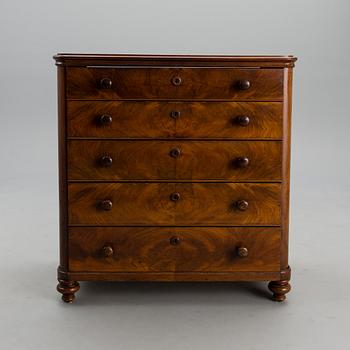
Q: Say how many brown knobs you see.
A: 10